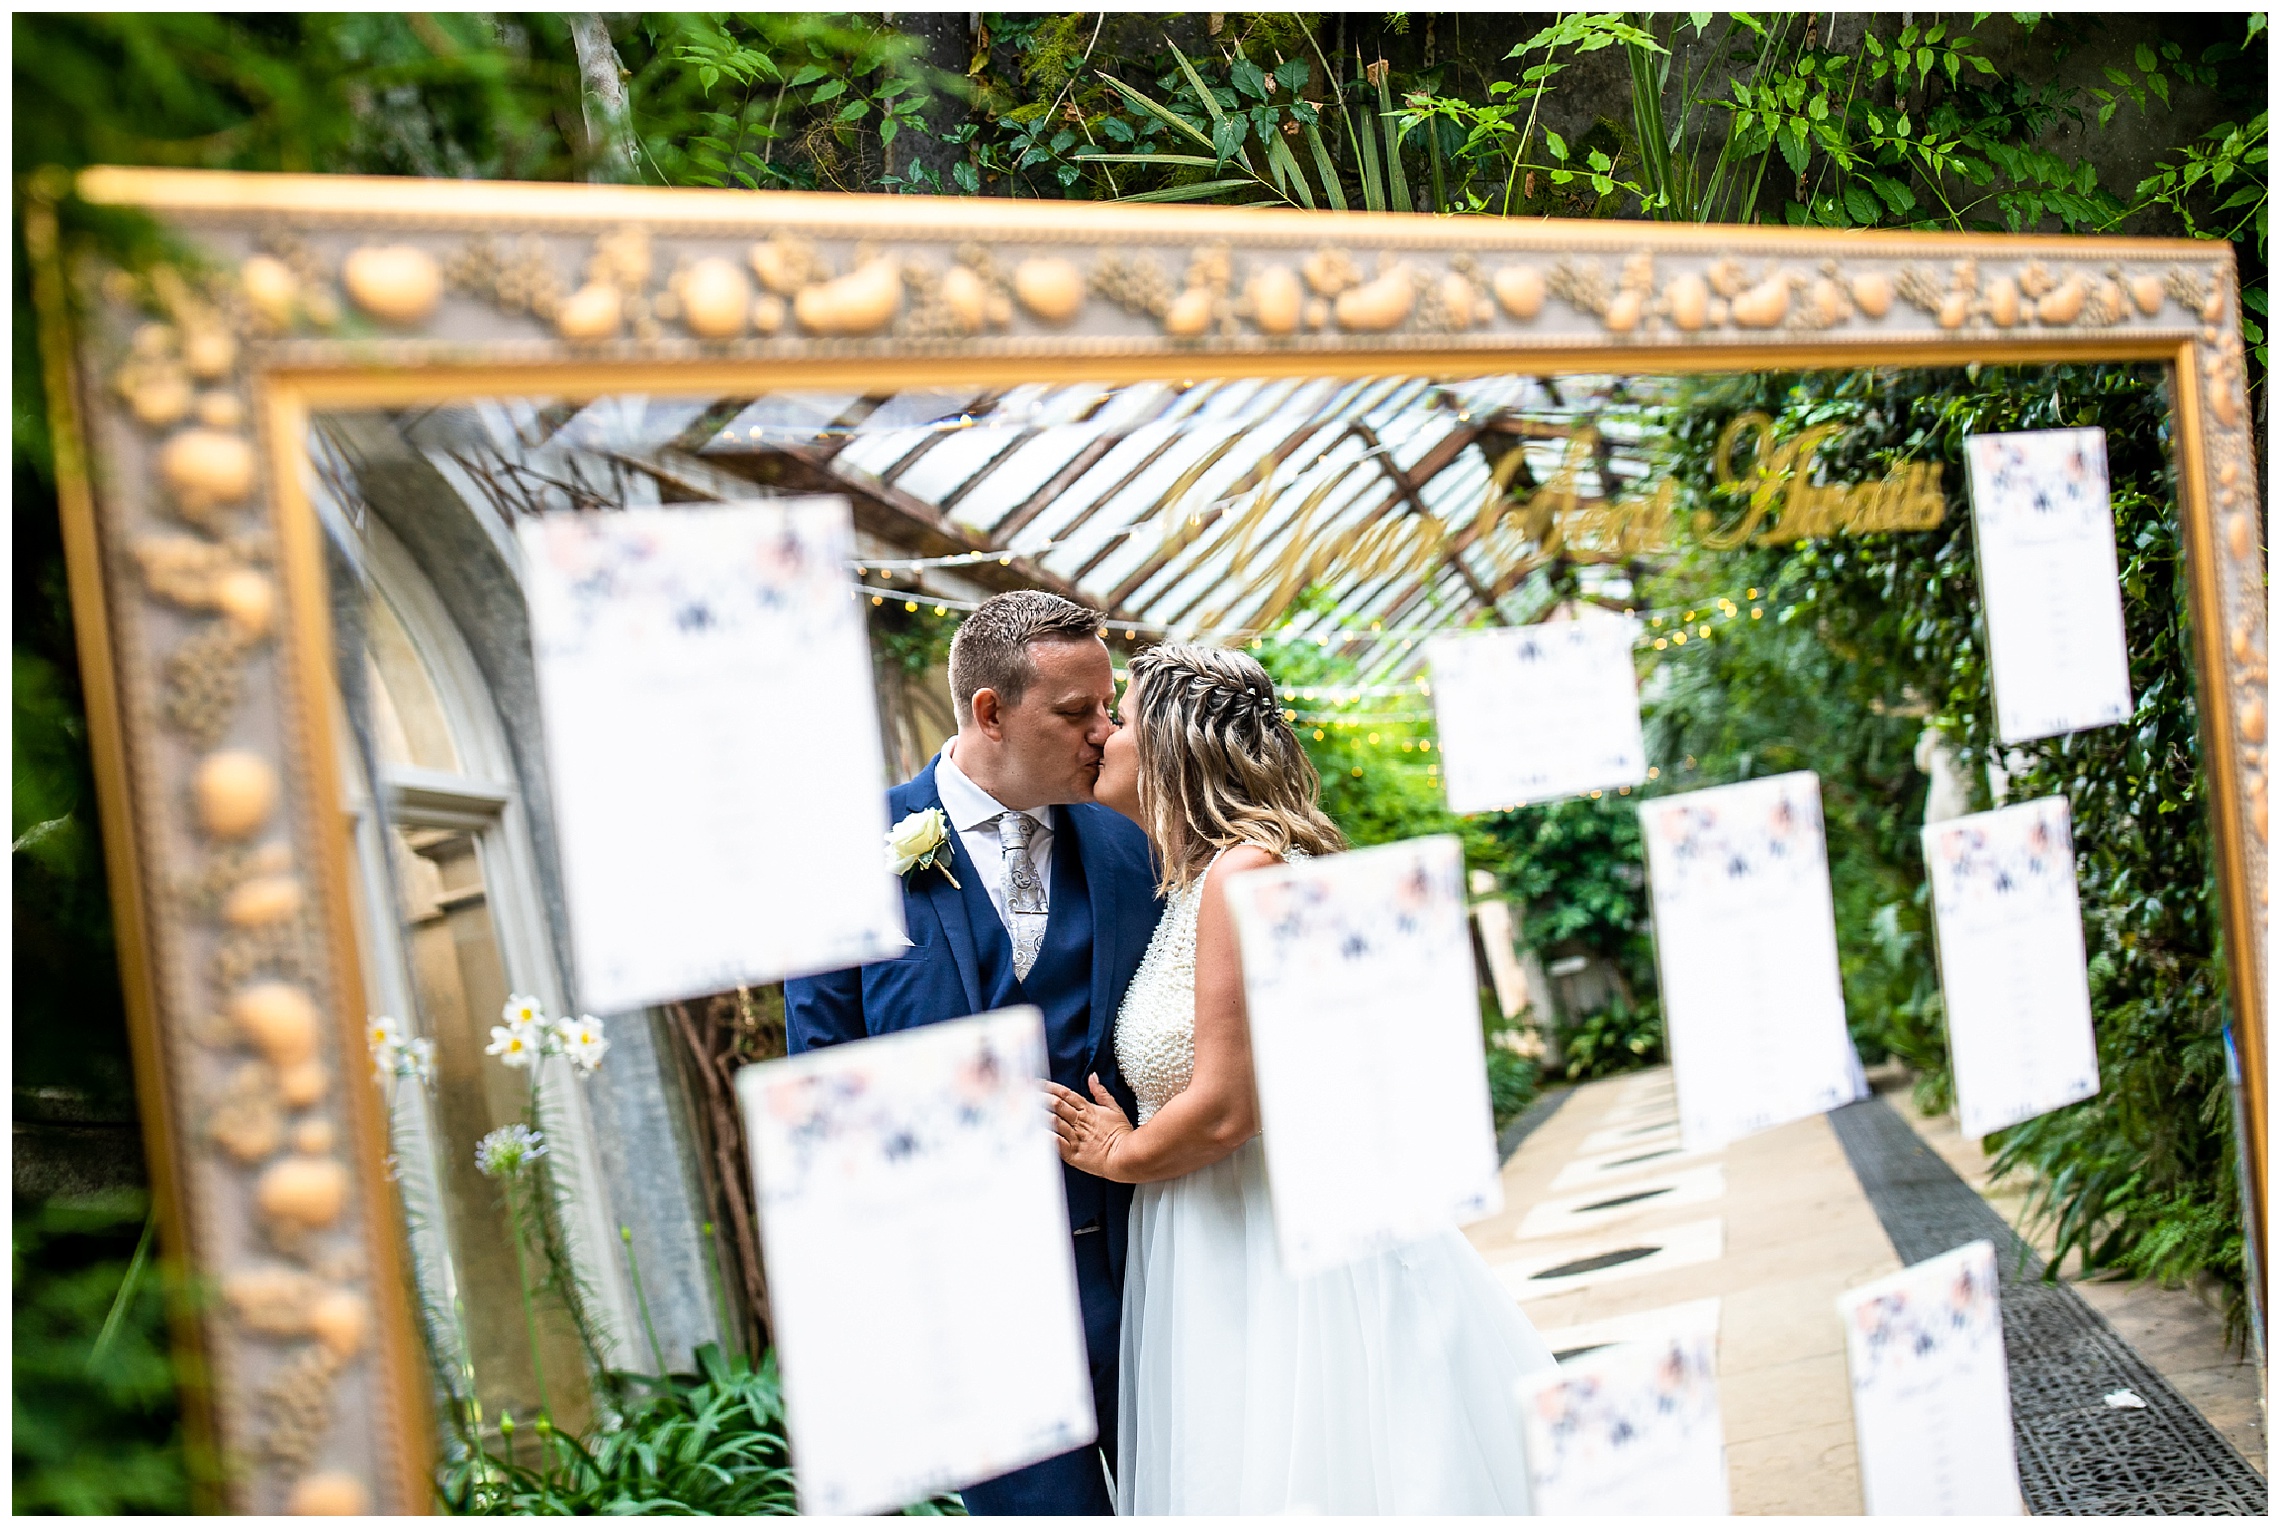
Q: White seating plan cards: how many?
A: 9